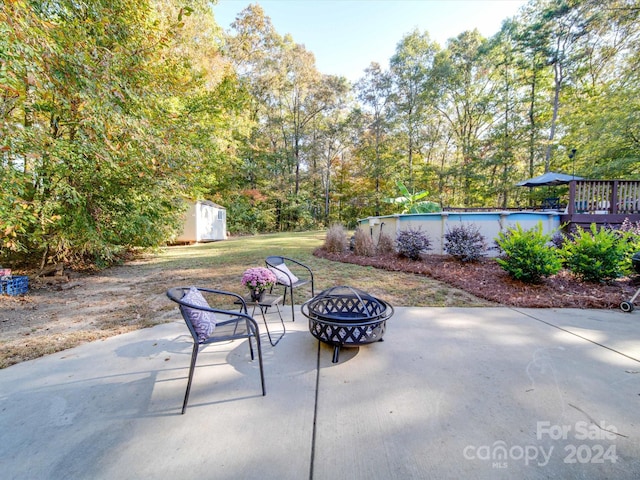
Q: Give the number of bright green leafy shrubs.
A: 2